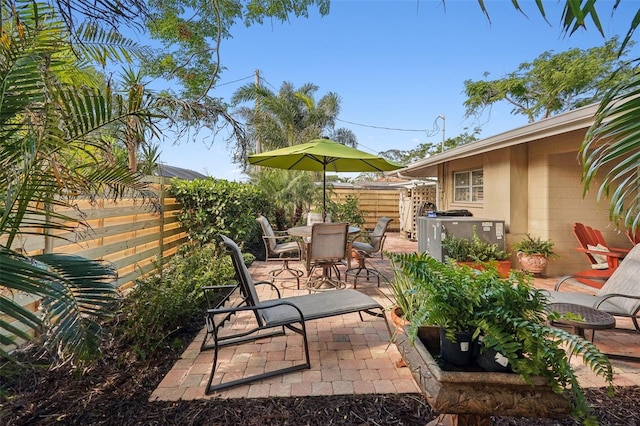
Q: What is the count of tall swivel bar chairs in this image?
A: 4